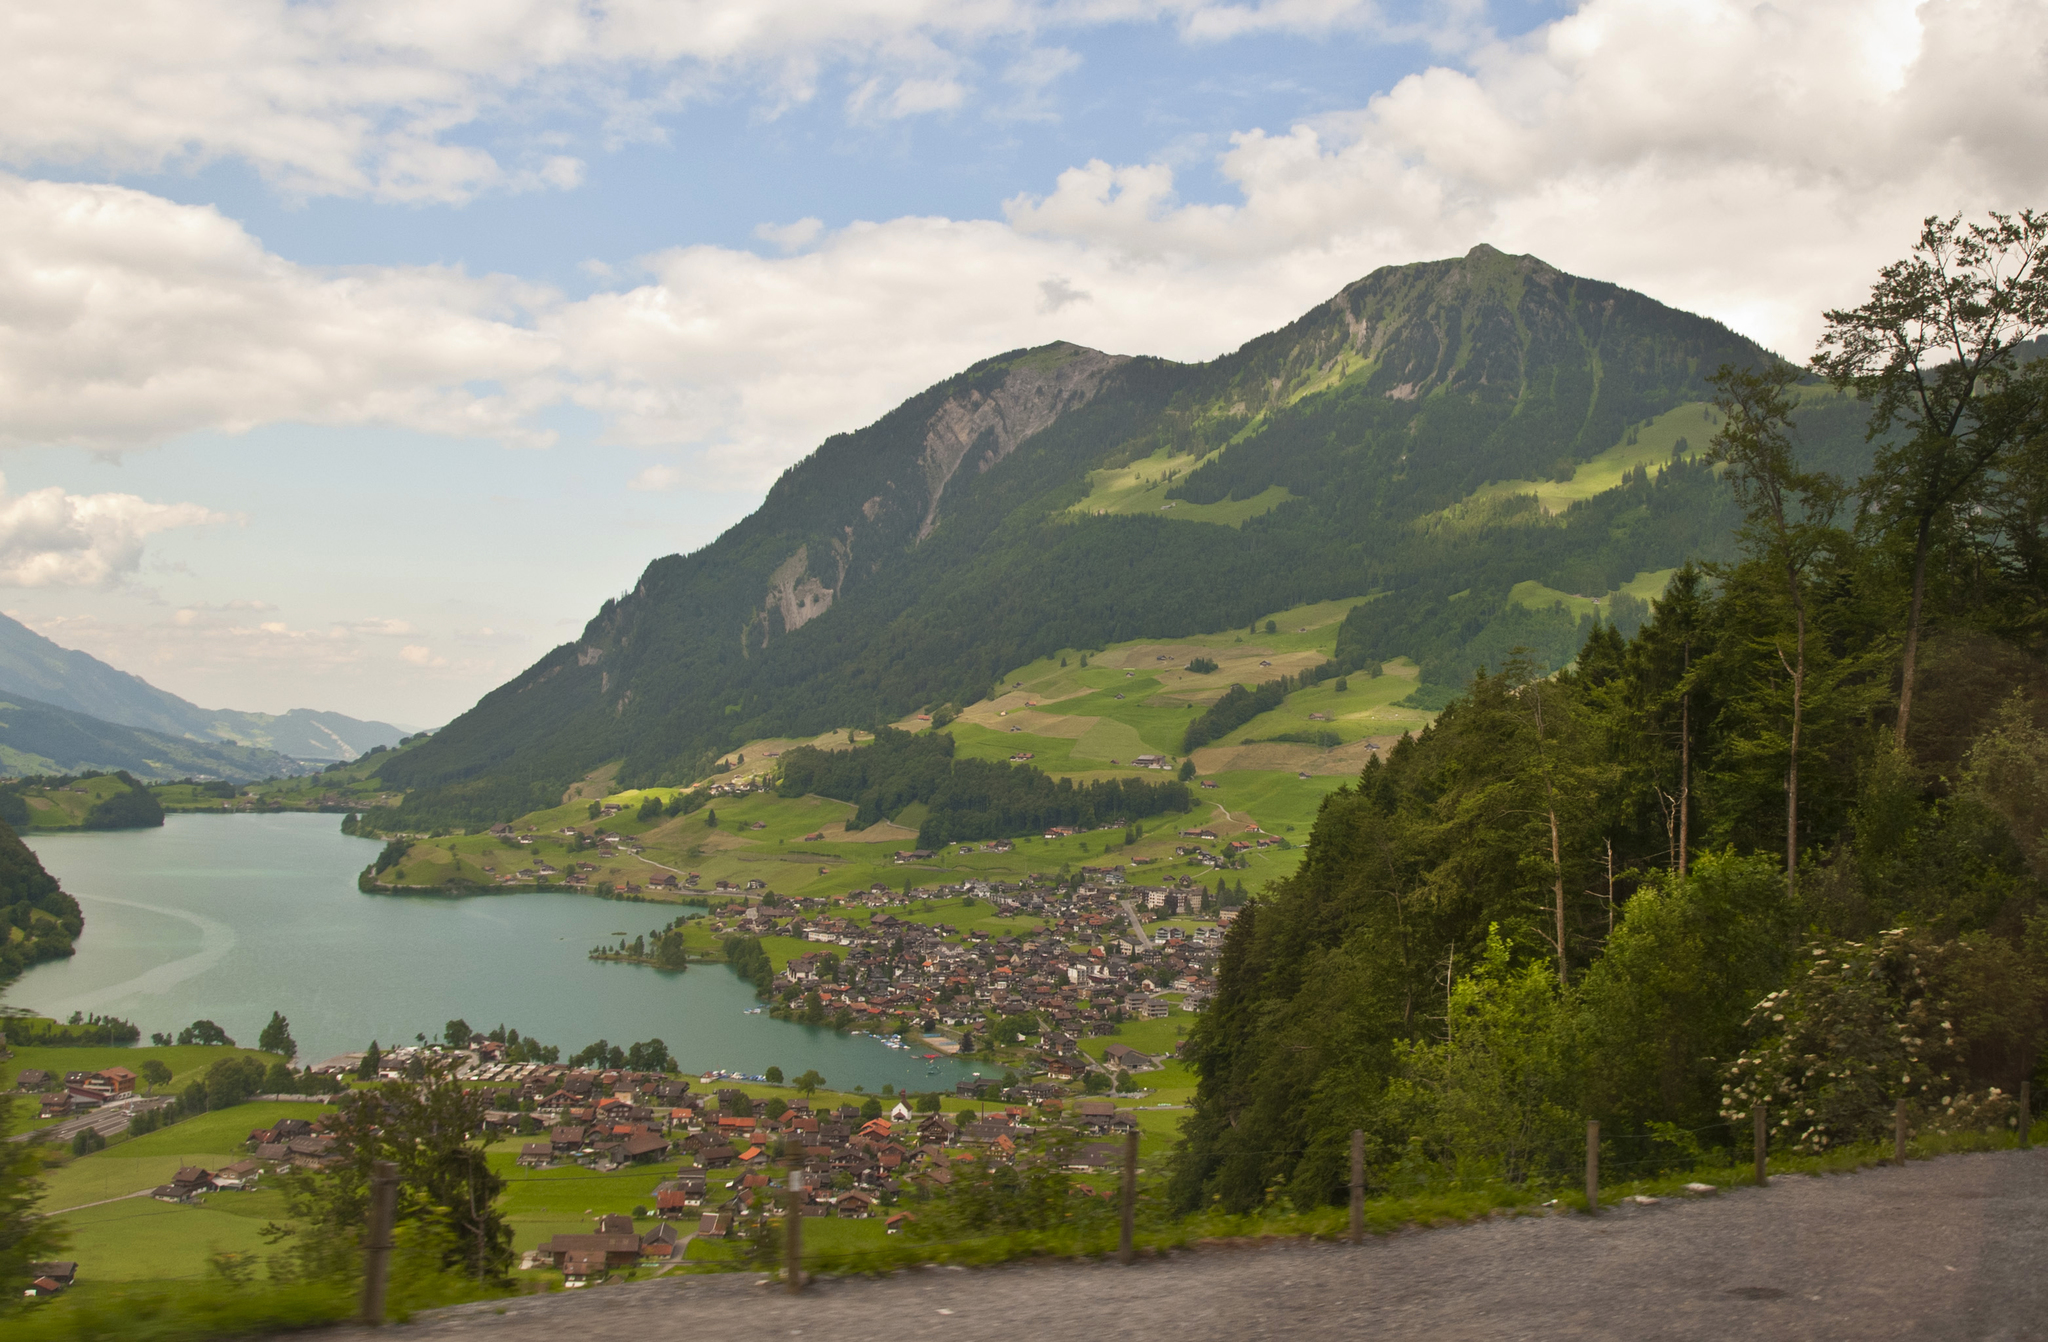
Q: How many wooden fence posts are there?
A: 8